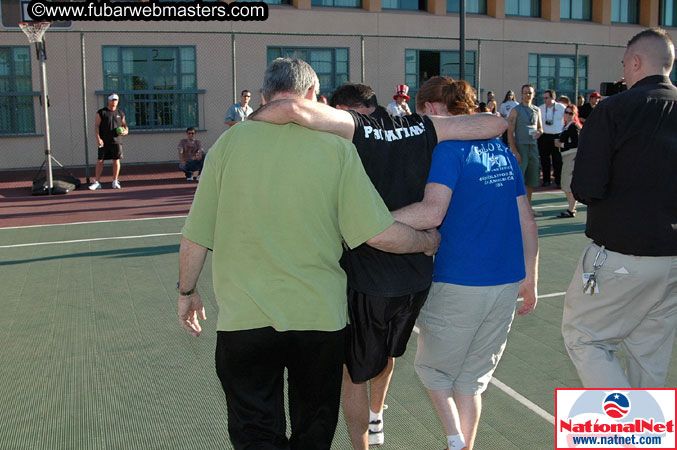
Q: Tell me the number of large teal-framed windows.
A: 5